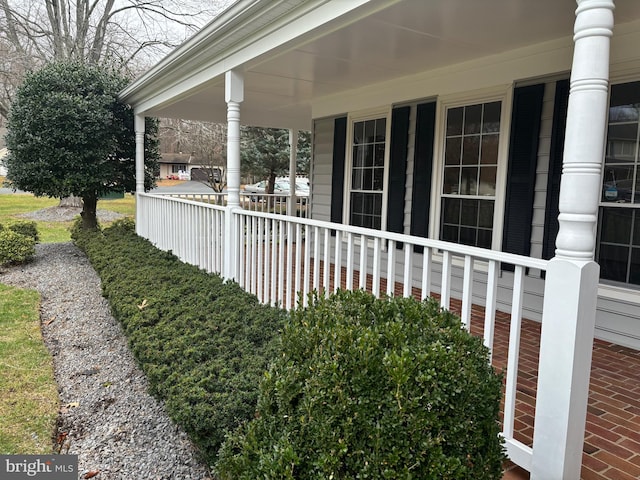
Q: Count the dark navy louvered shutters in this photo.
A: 5